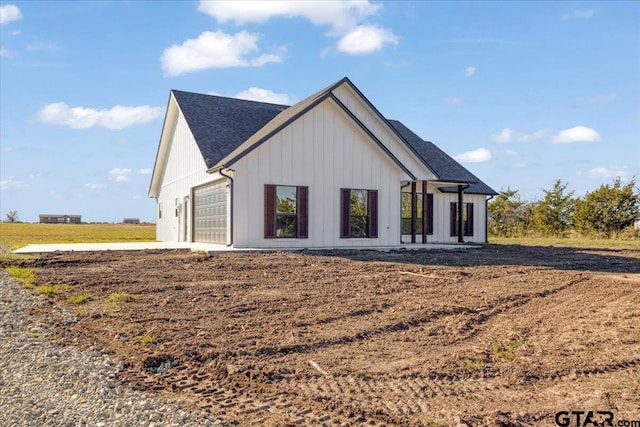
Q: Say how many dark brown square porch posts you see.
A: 3